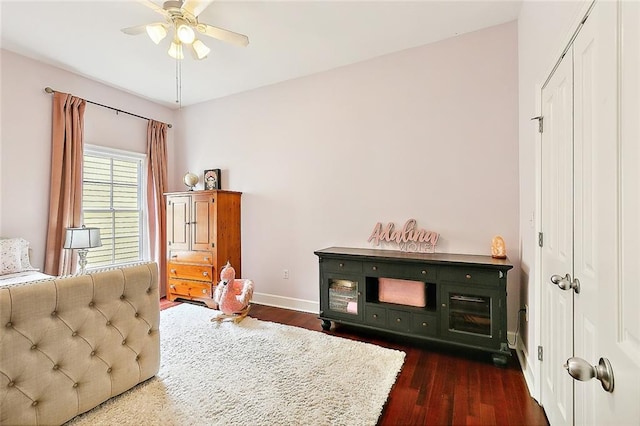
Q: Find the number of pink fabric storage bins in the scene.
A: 1